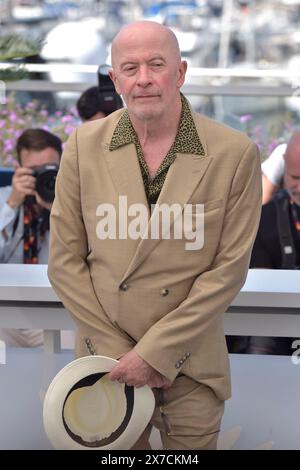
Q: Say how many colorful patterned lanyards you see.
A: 1